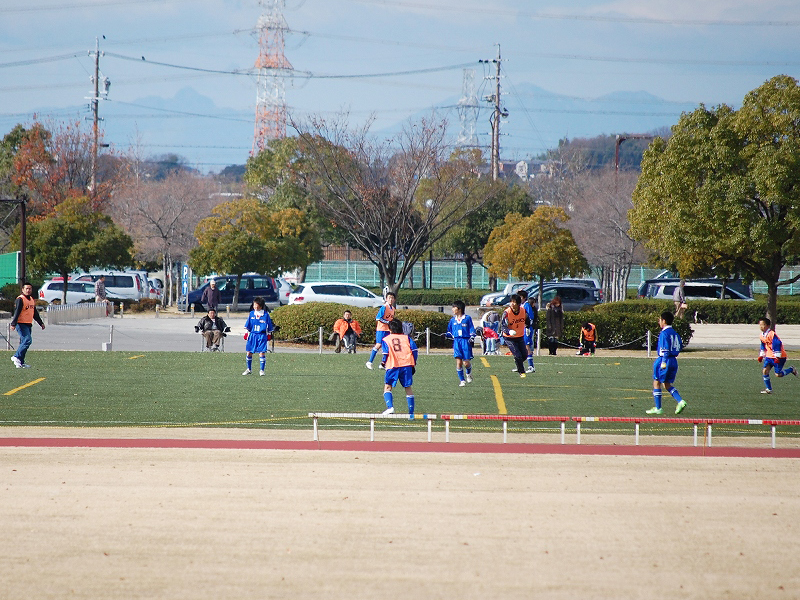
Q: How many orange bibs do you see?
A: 6